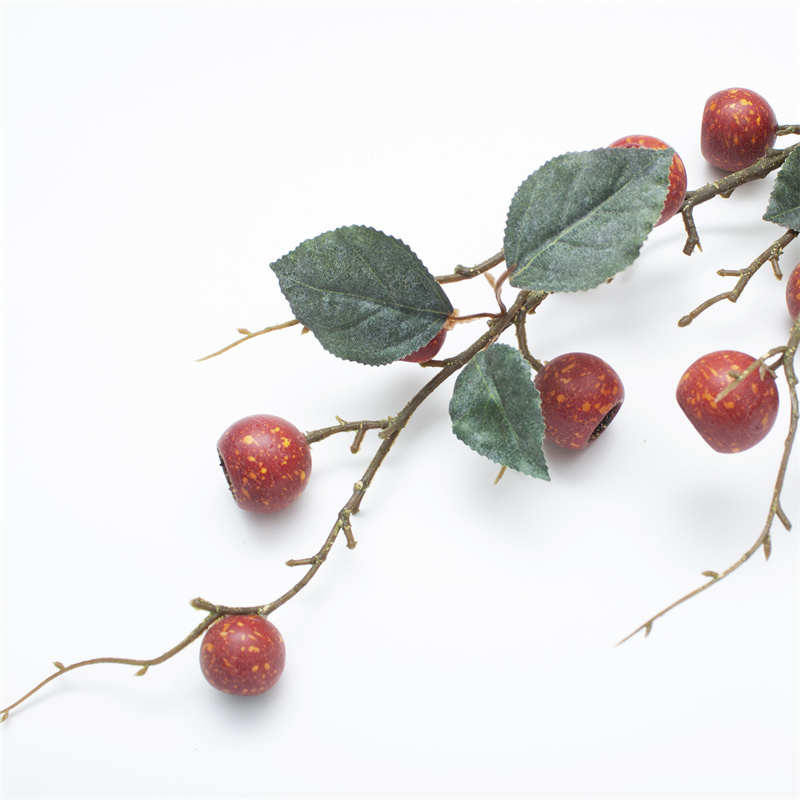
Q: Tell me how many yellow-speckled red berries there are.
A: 8